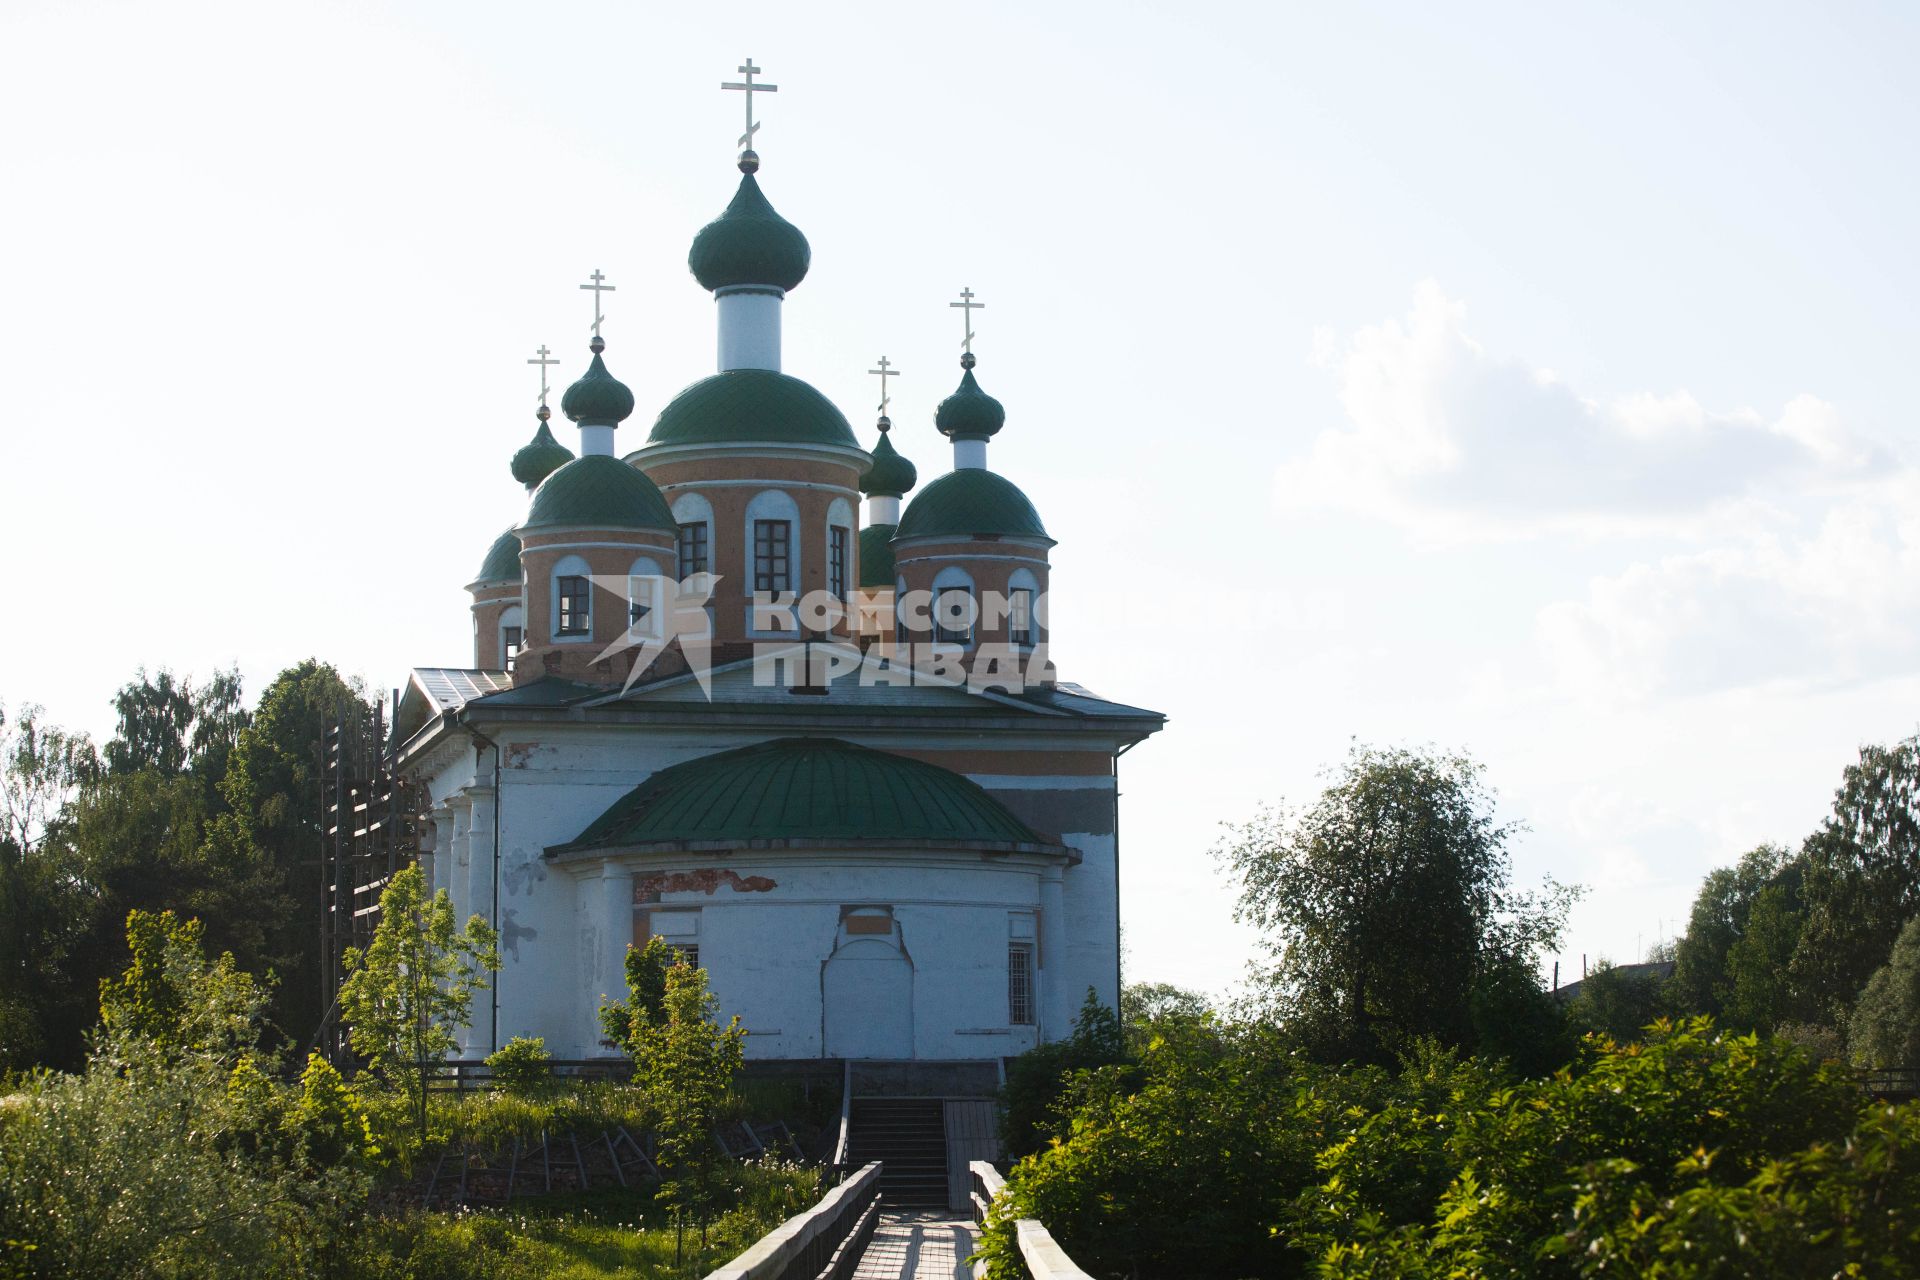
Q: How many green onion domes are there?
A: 5